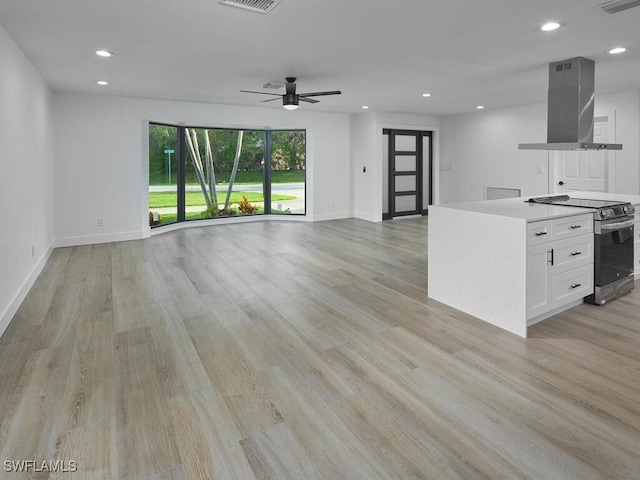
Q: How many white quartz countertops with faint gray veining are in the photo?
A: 1